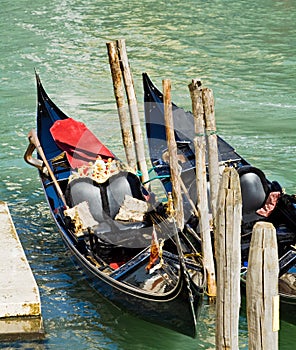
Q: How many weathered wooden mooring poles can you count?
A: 7